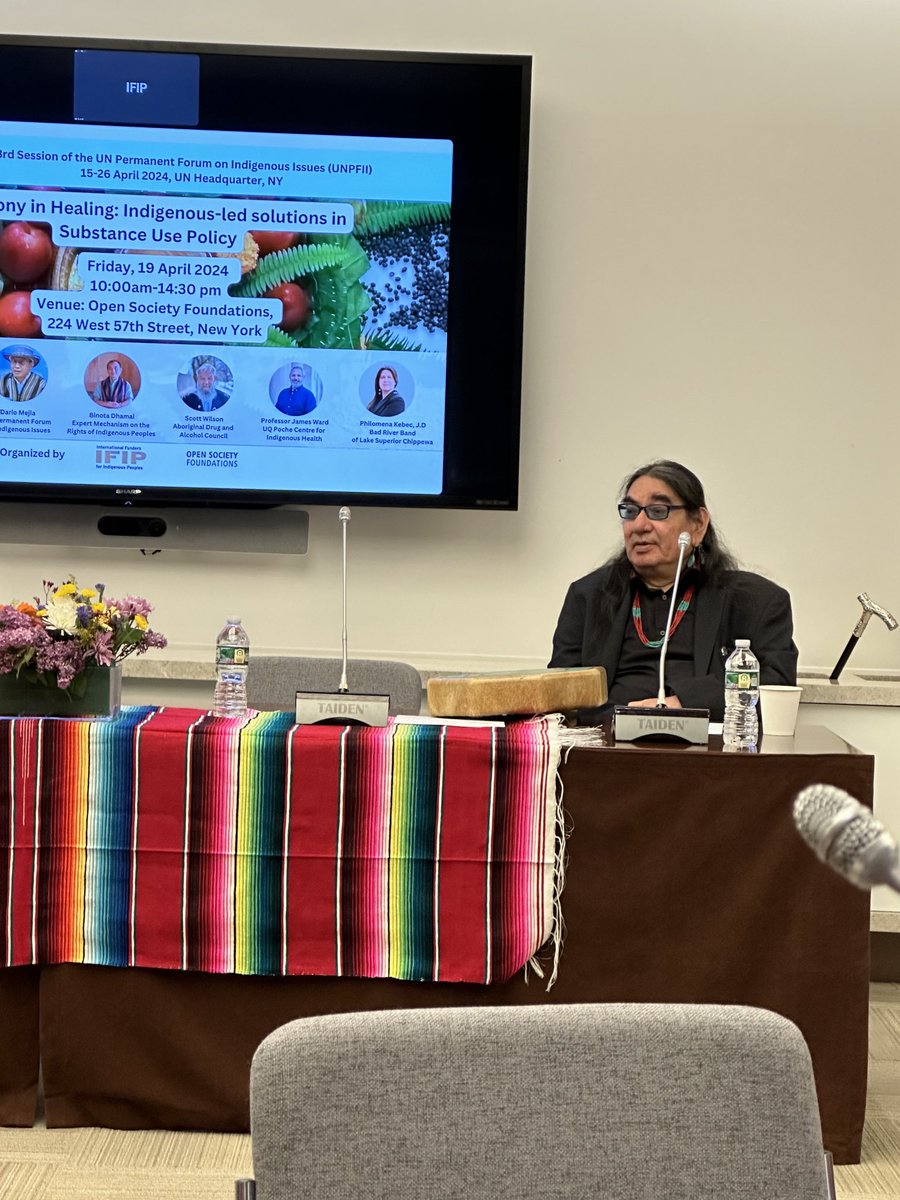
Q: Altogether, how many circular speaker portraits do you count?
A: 5